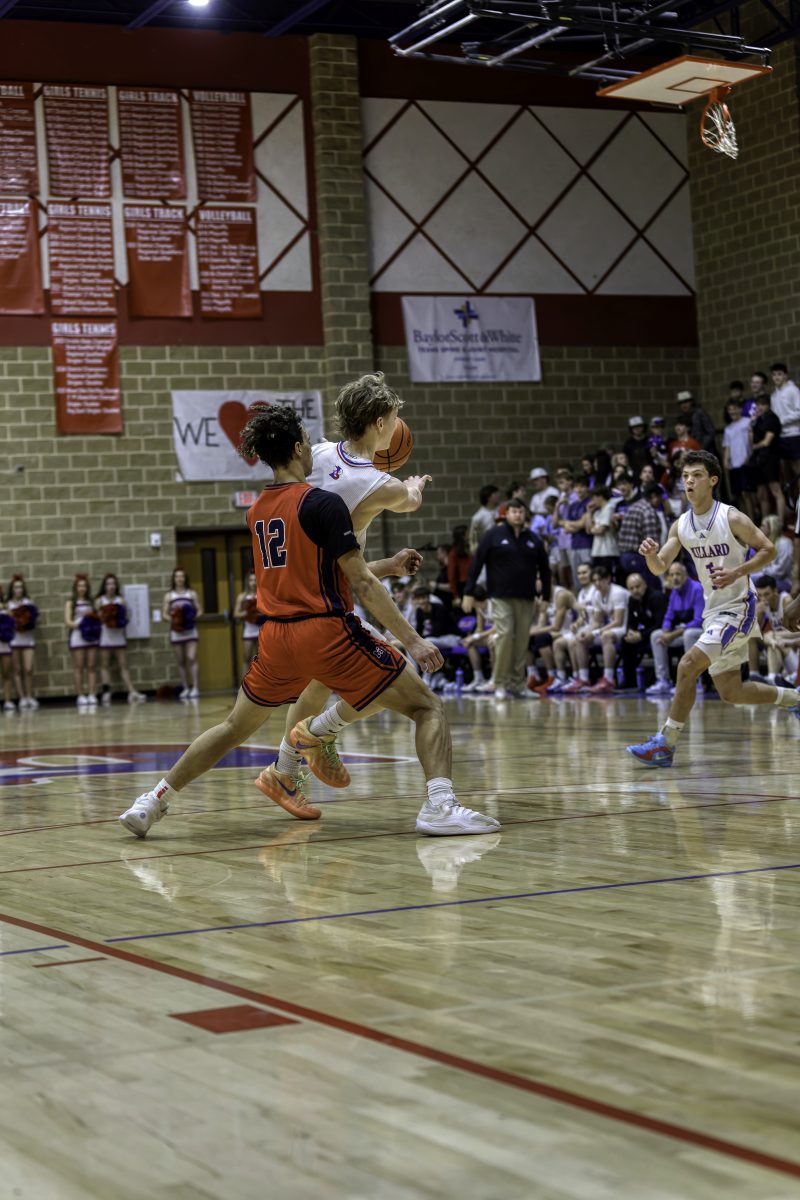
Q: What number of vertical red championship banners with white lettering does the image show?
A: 9